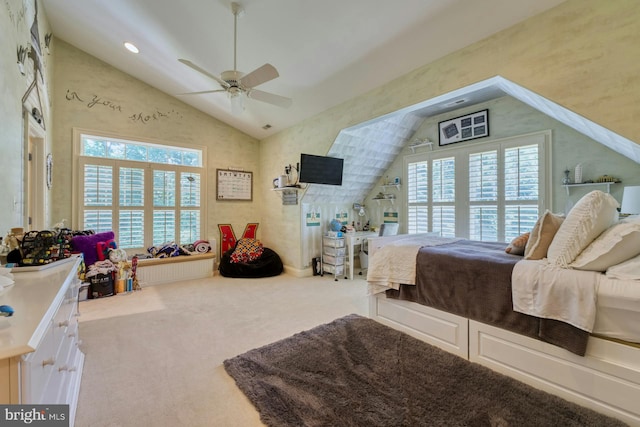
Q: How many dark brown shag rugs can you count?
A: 1